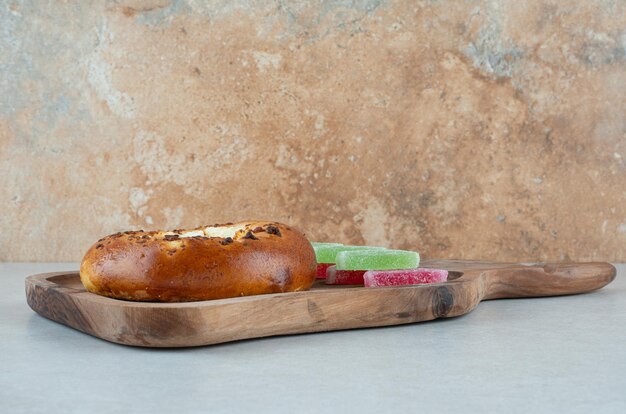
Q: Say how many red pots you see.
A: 0